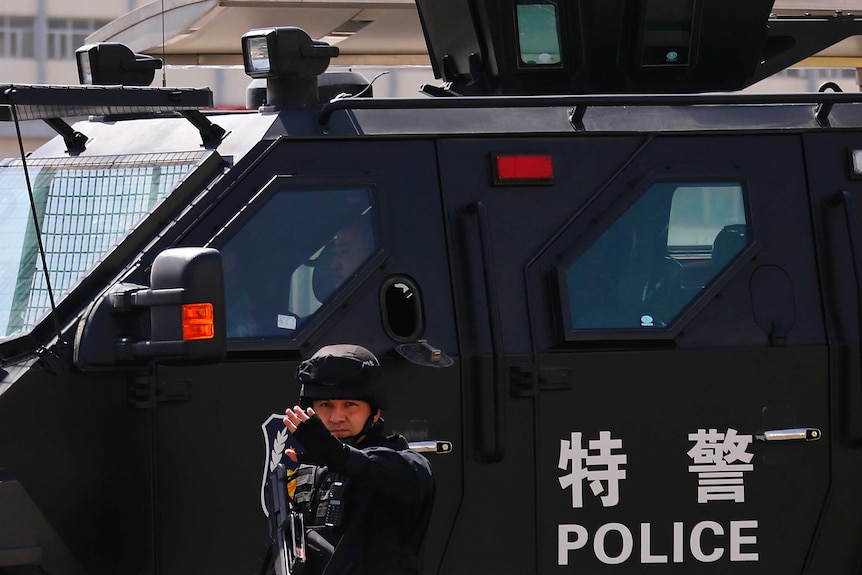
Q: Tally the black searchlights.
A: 2